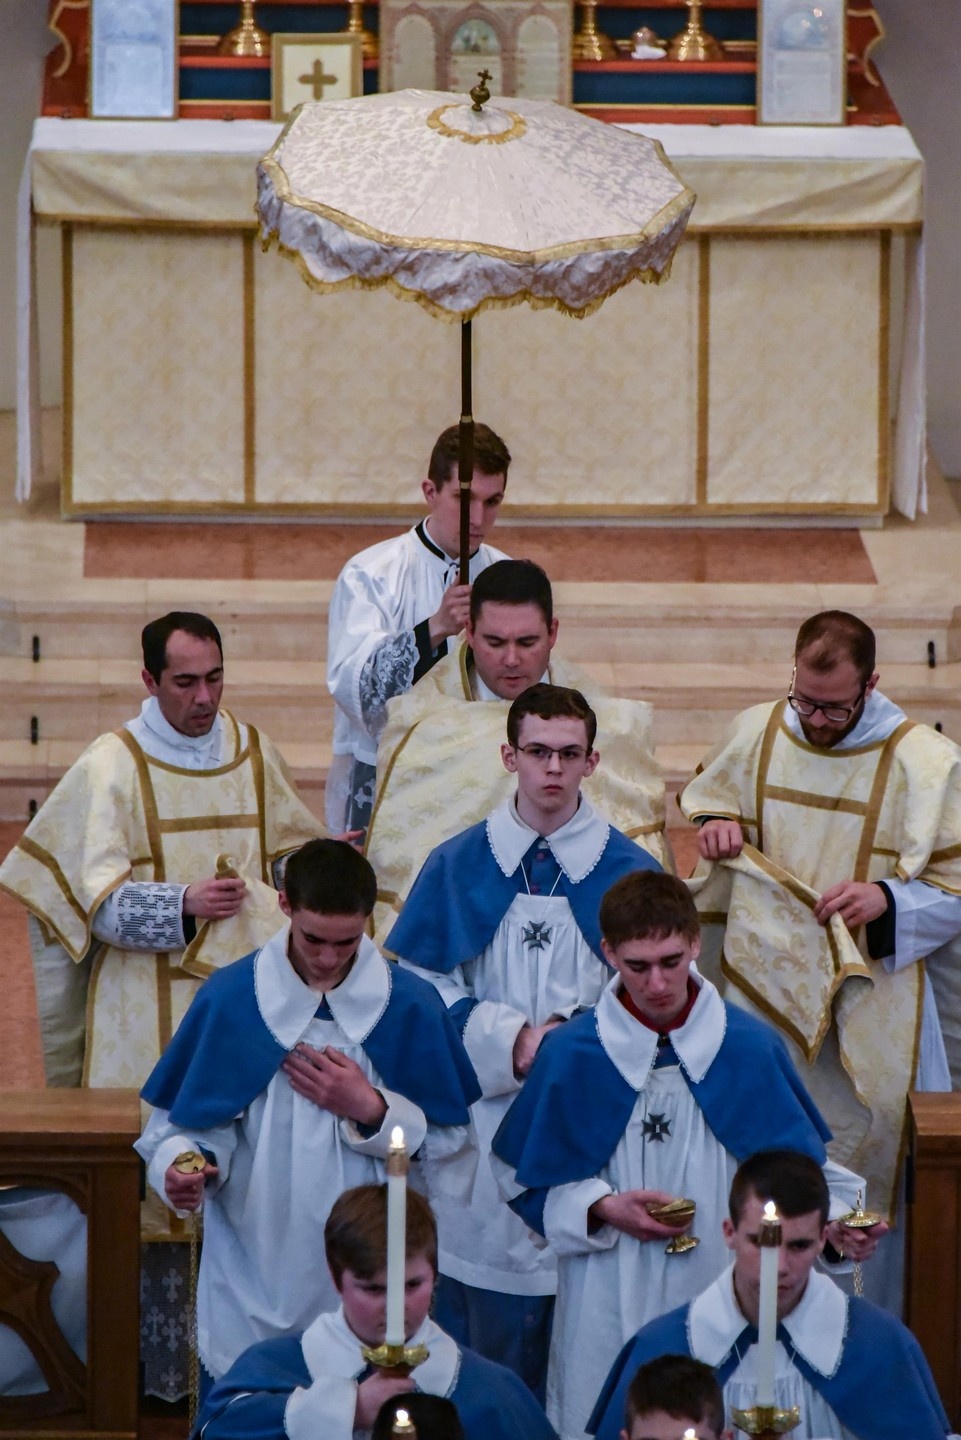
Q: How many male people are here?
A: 11